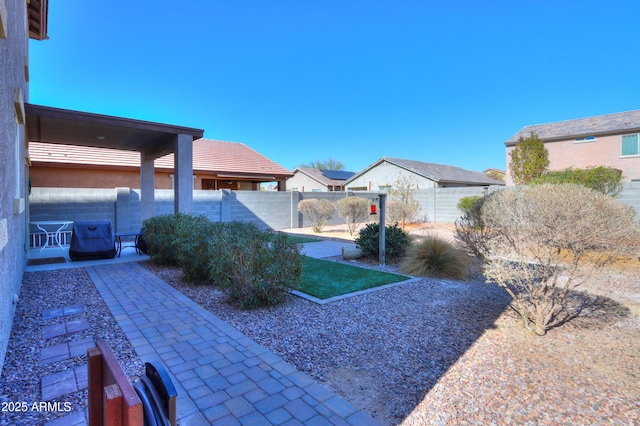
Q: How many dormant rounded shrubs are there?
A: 4